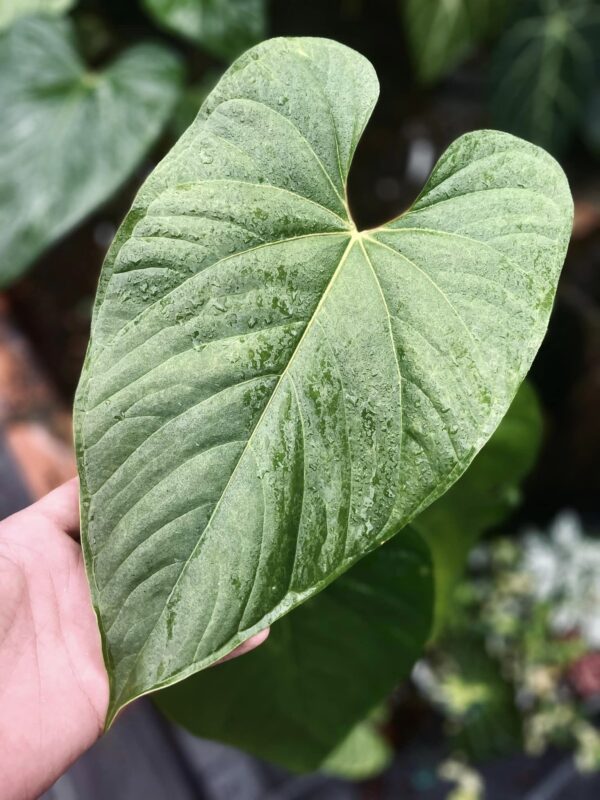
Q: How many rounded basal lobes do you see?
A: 2